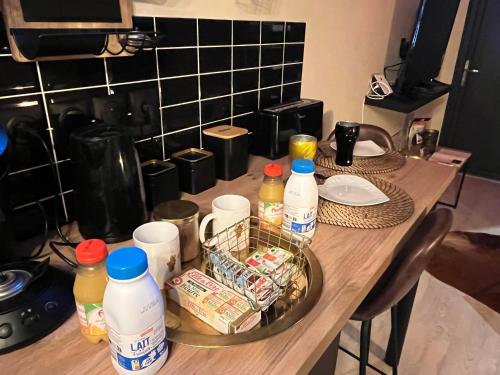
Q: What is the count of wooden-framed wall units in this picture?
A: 1